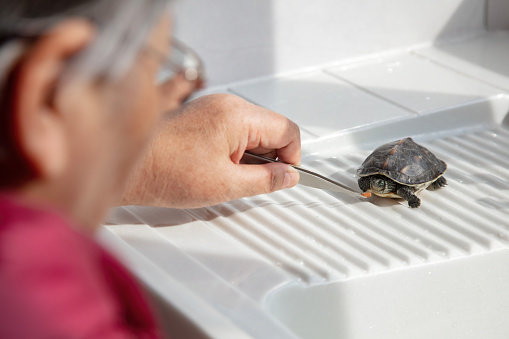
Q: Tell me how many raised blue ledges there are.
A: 0